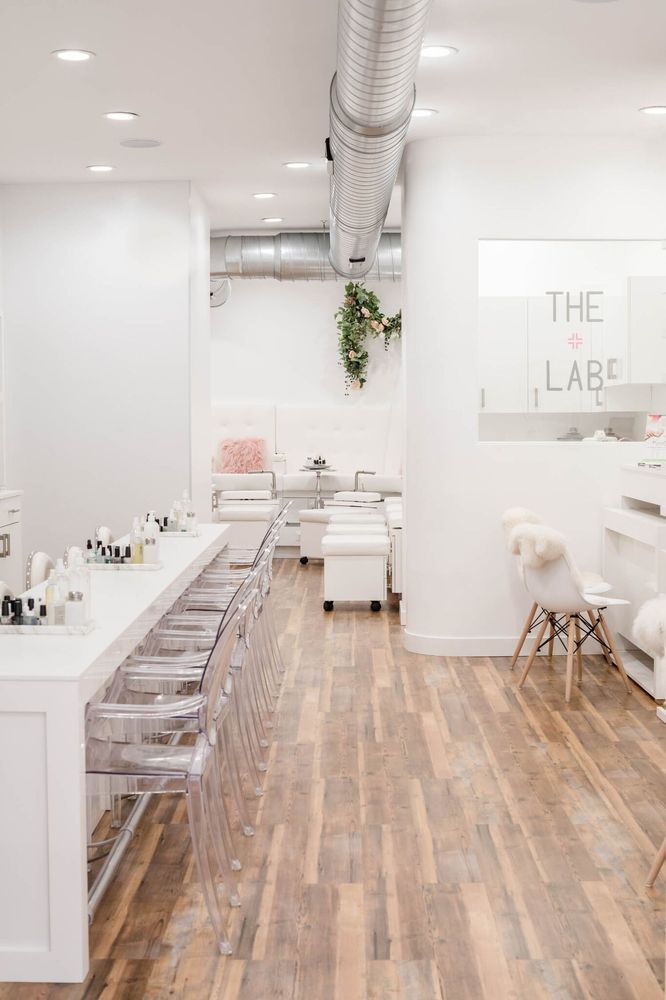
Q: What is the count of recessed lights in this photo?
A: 9